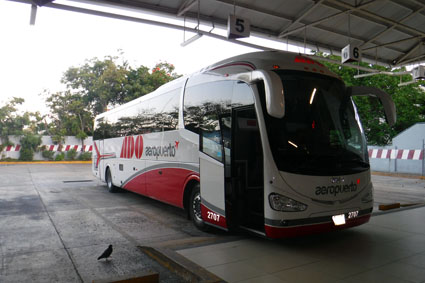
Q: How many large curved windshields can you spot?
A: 1